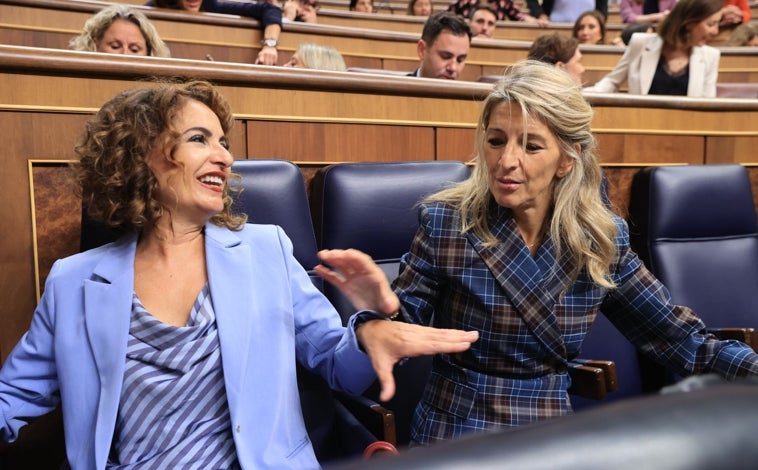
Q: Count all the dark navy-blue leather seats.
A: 4